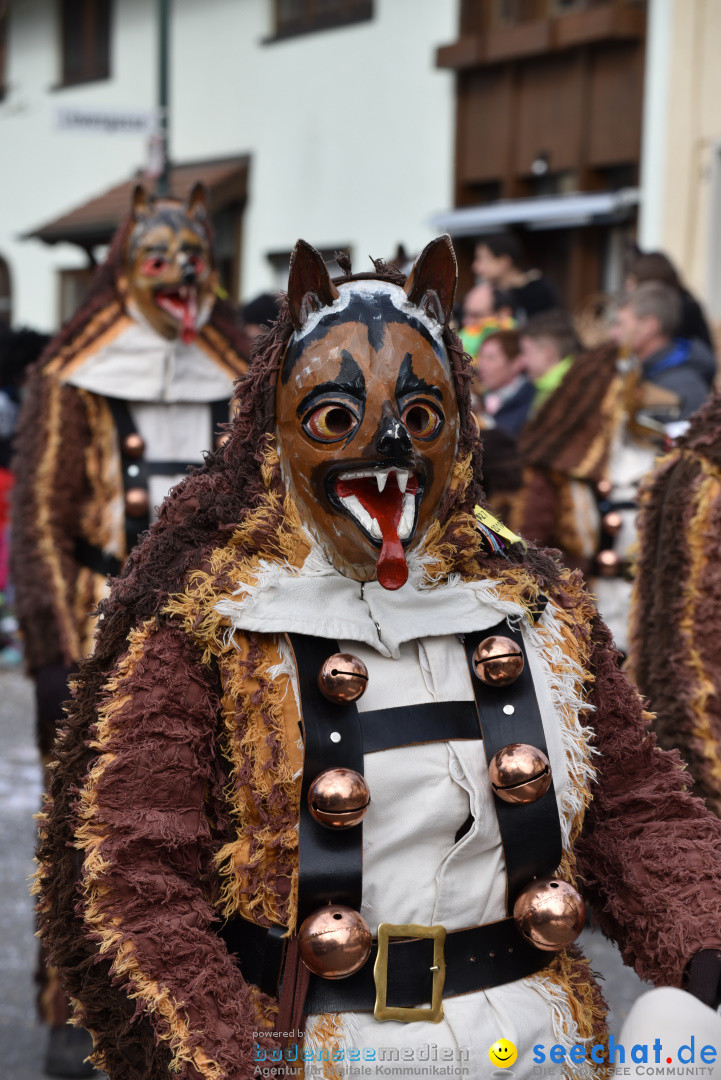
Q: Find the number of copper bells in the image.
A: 12